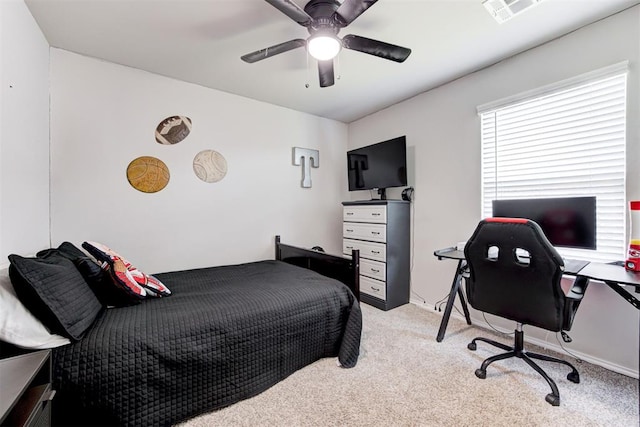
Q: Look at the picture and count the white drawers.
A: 5